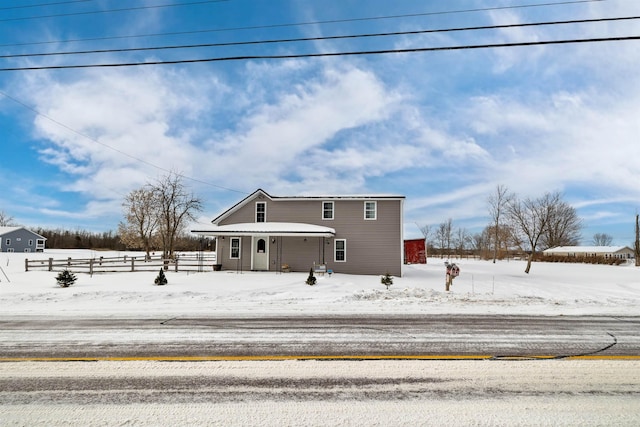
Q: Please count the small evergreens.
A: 4